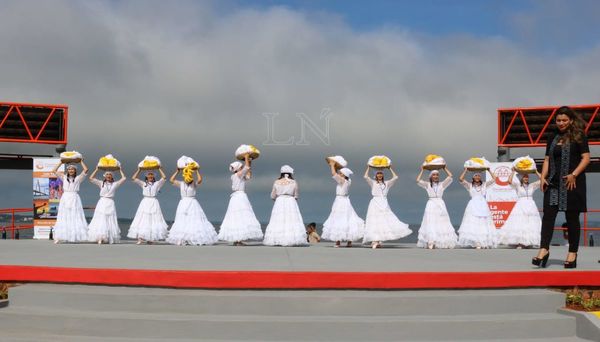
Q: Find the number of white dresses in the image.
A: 11